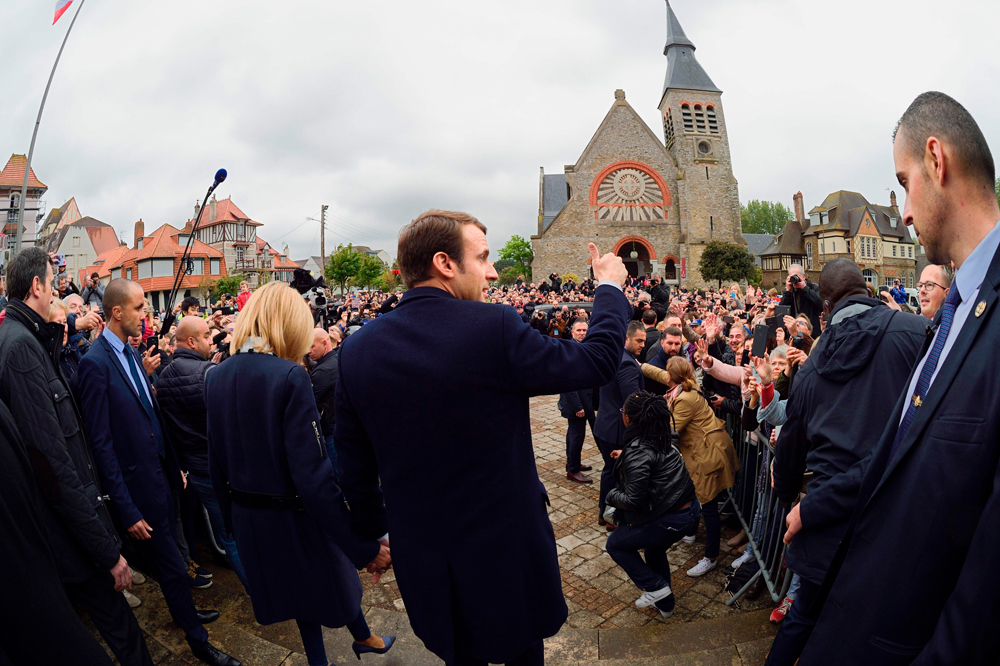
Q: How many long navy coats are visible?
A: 2